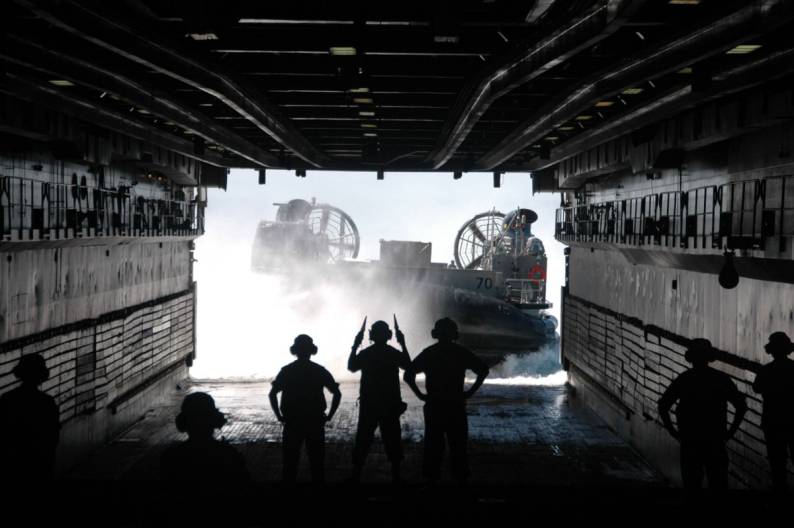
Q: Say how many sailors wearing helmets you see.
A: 7